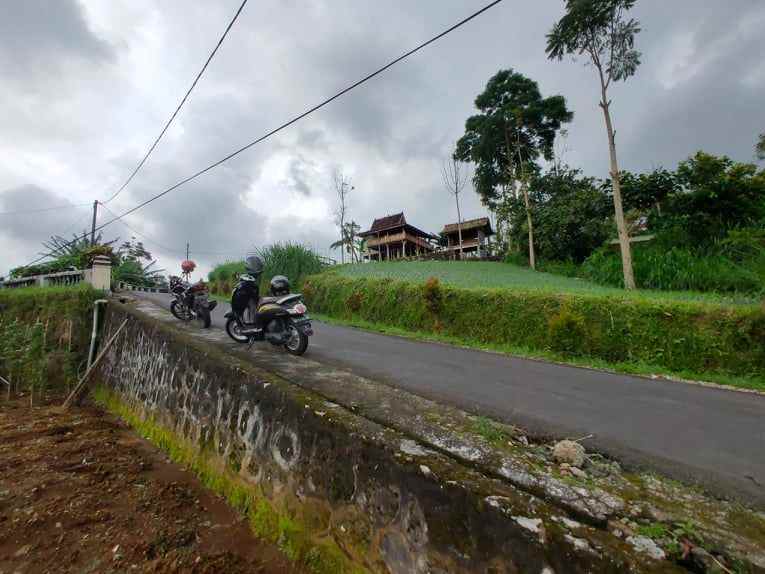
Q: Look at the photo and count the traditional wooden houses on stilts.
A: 2